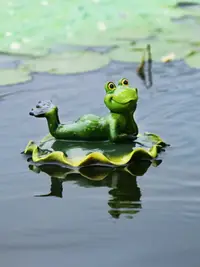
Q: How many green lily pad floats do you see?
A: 1